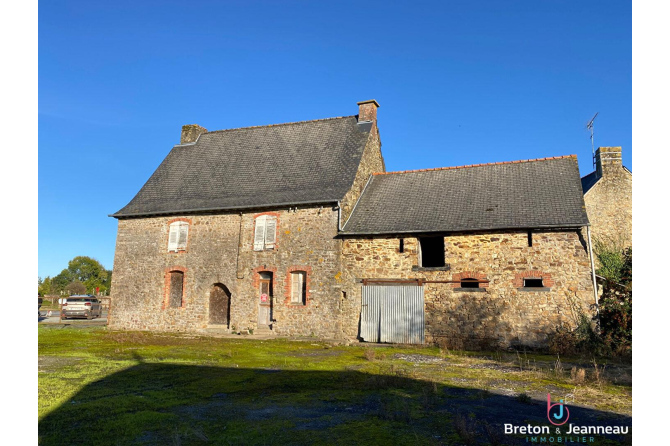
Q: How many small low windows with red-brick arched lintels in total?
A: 2